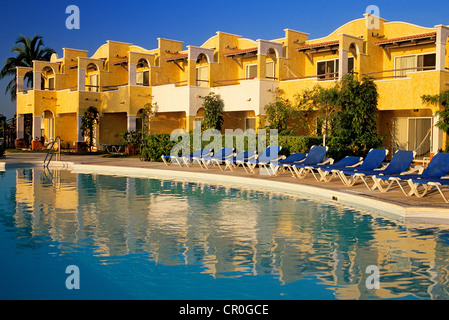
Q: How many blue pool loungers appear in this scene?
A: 11